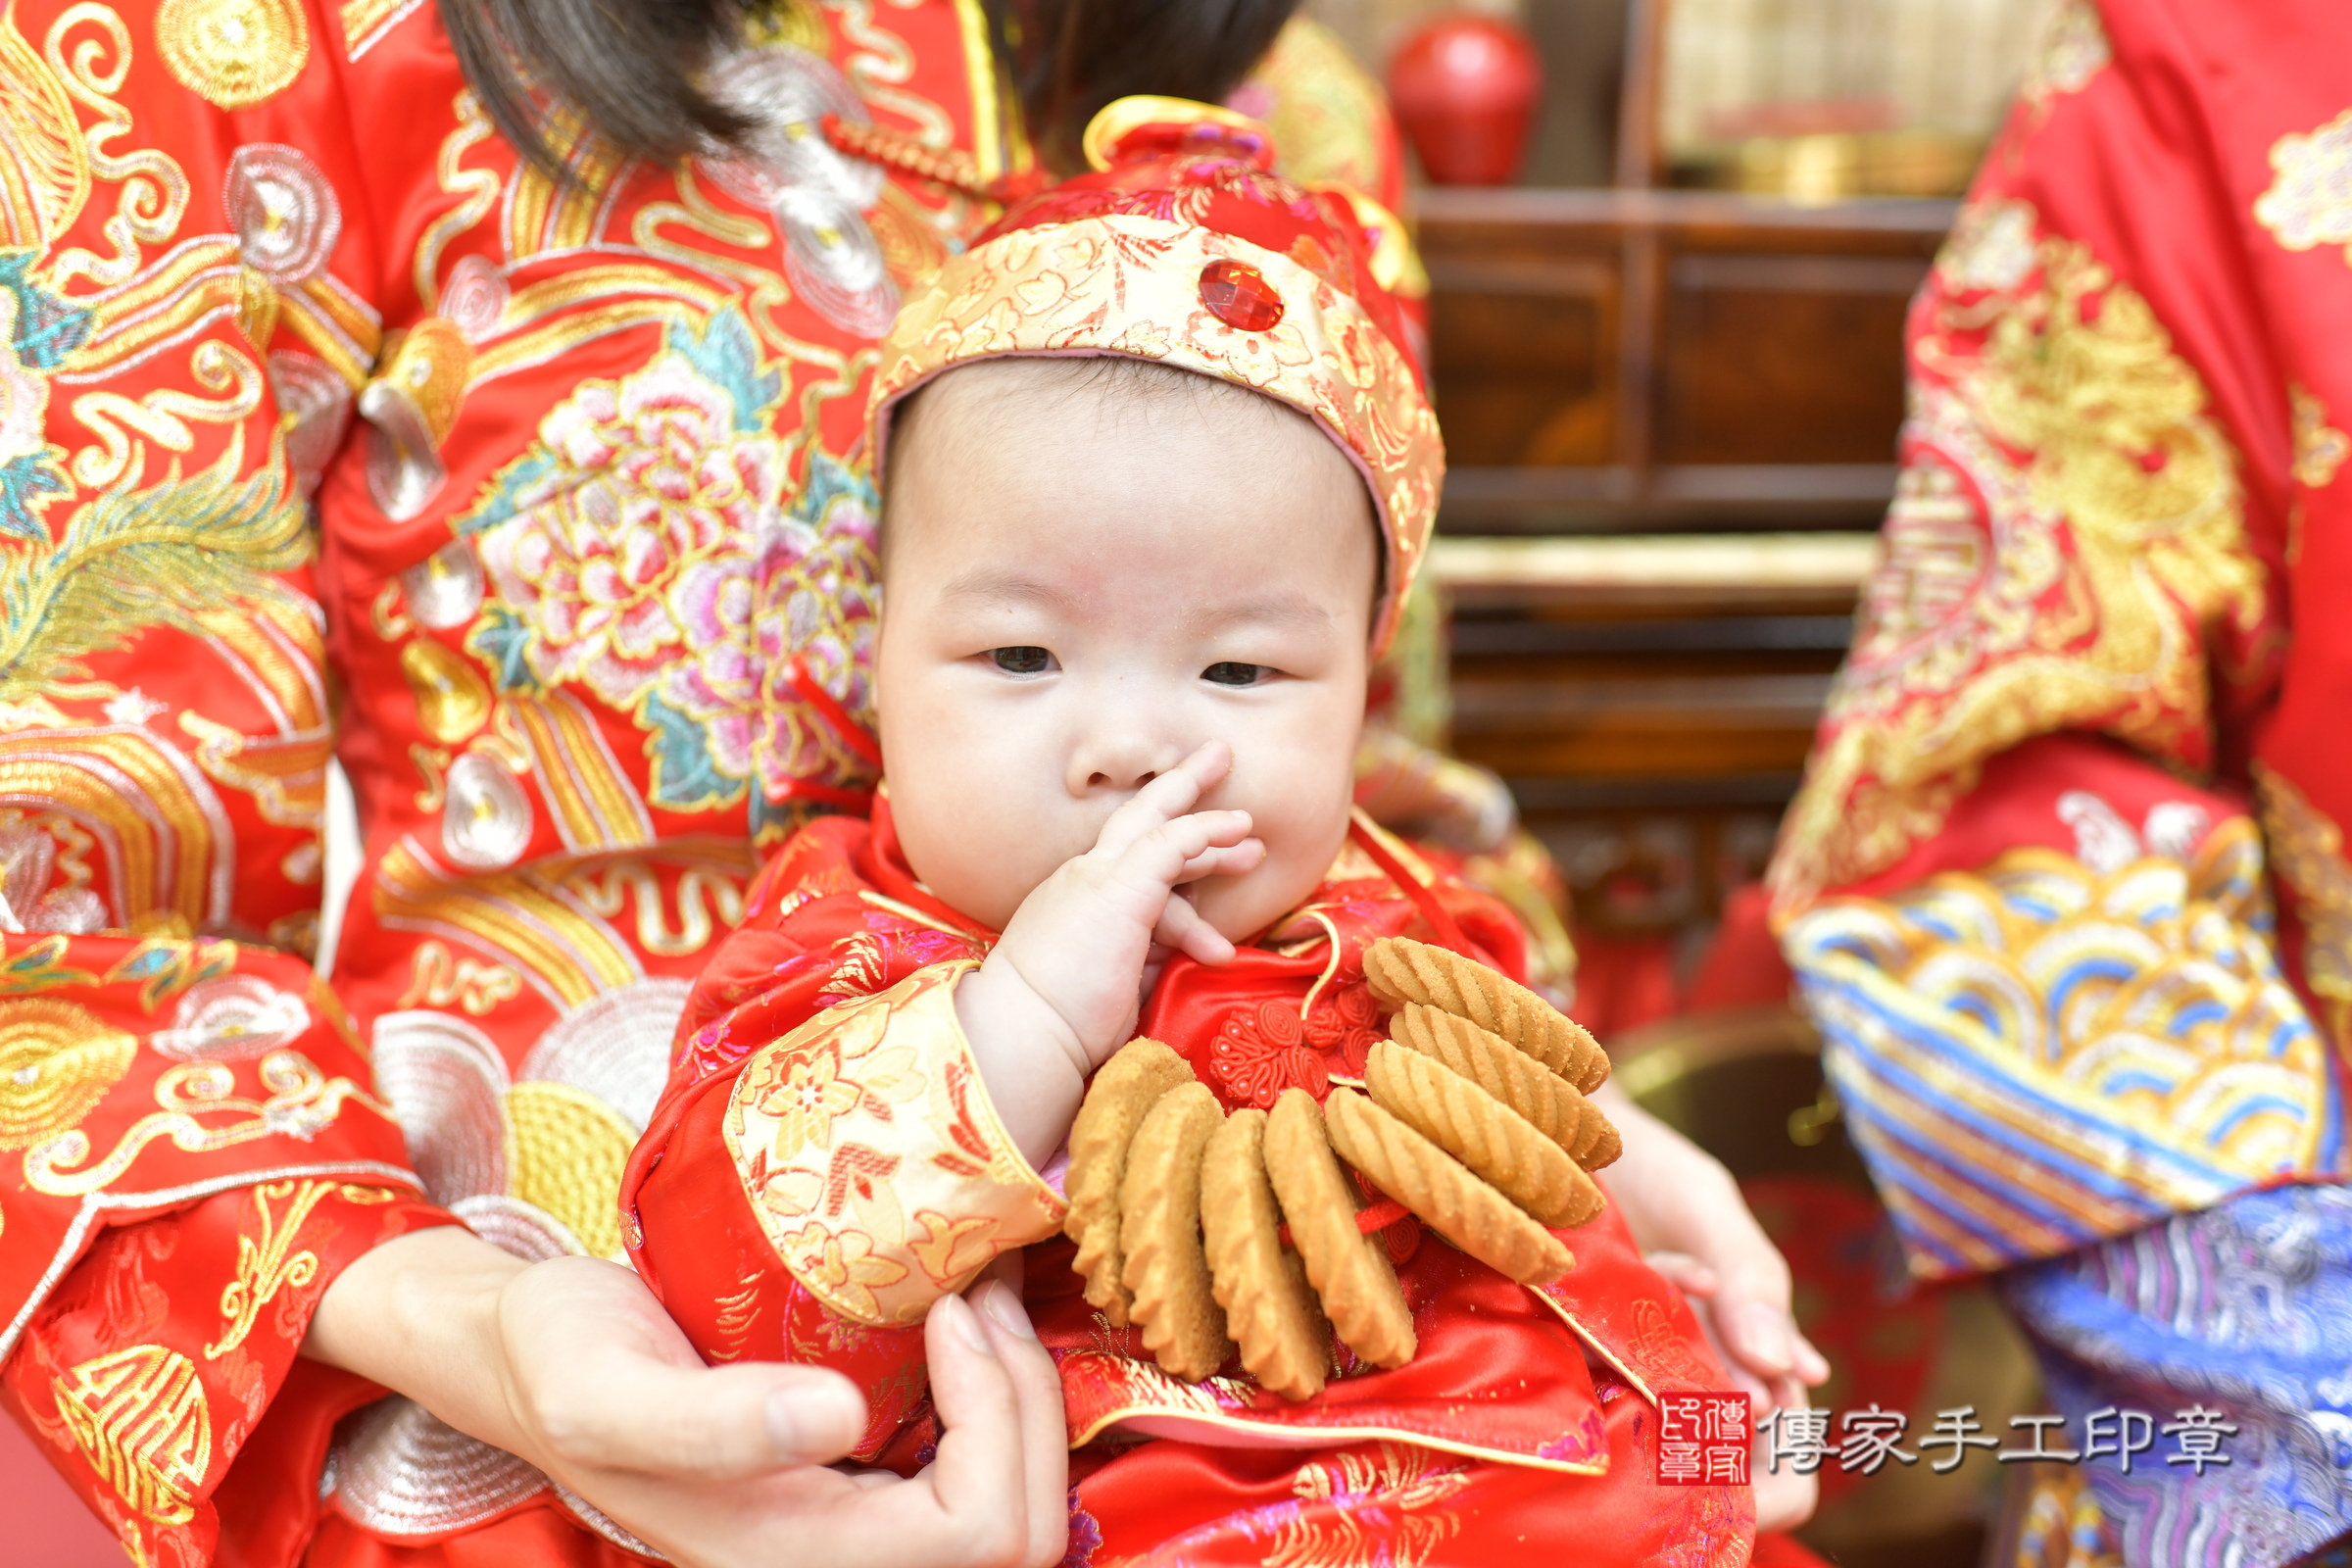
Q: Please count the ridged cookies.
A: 8